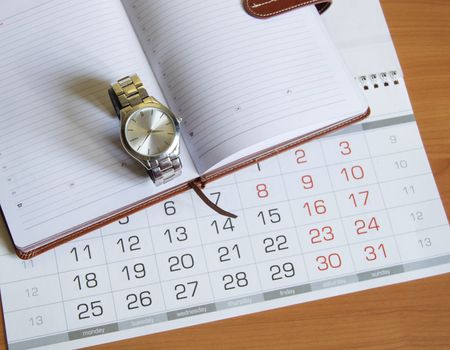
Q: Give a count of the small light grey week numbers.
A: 8